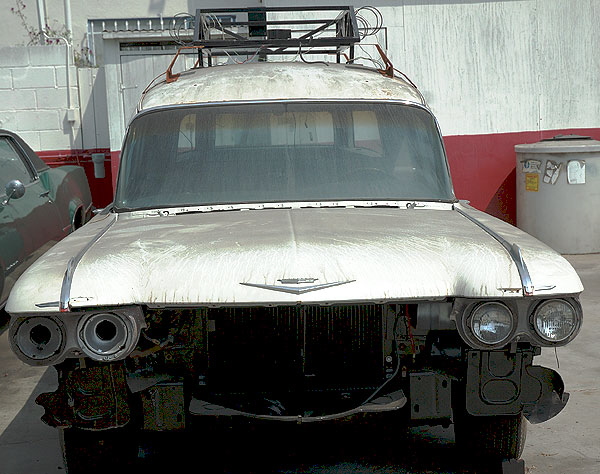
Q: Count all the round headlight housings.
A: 4